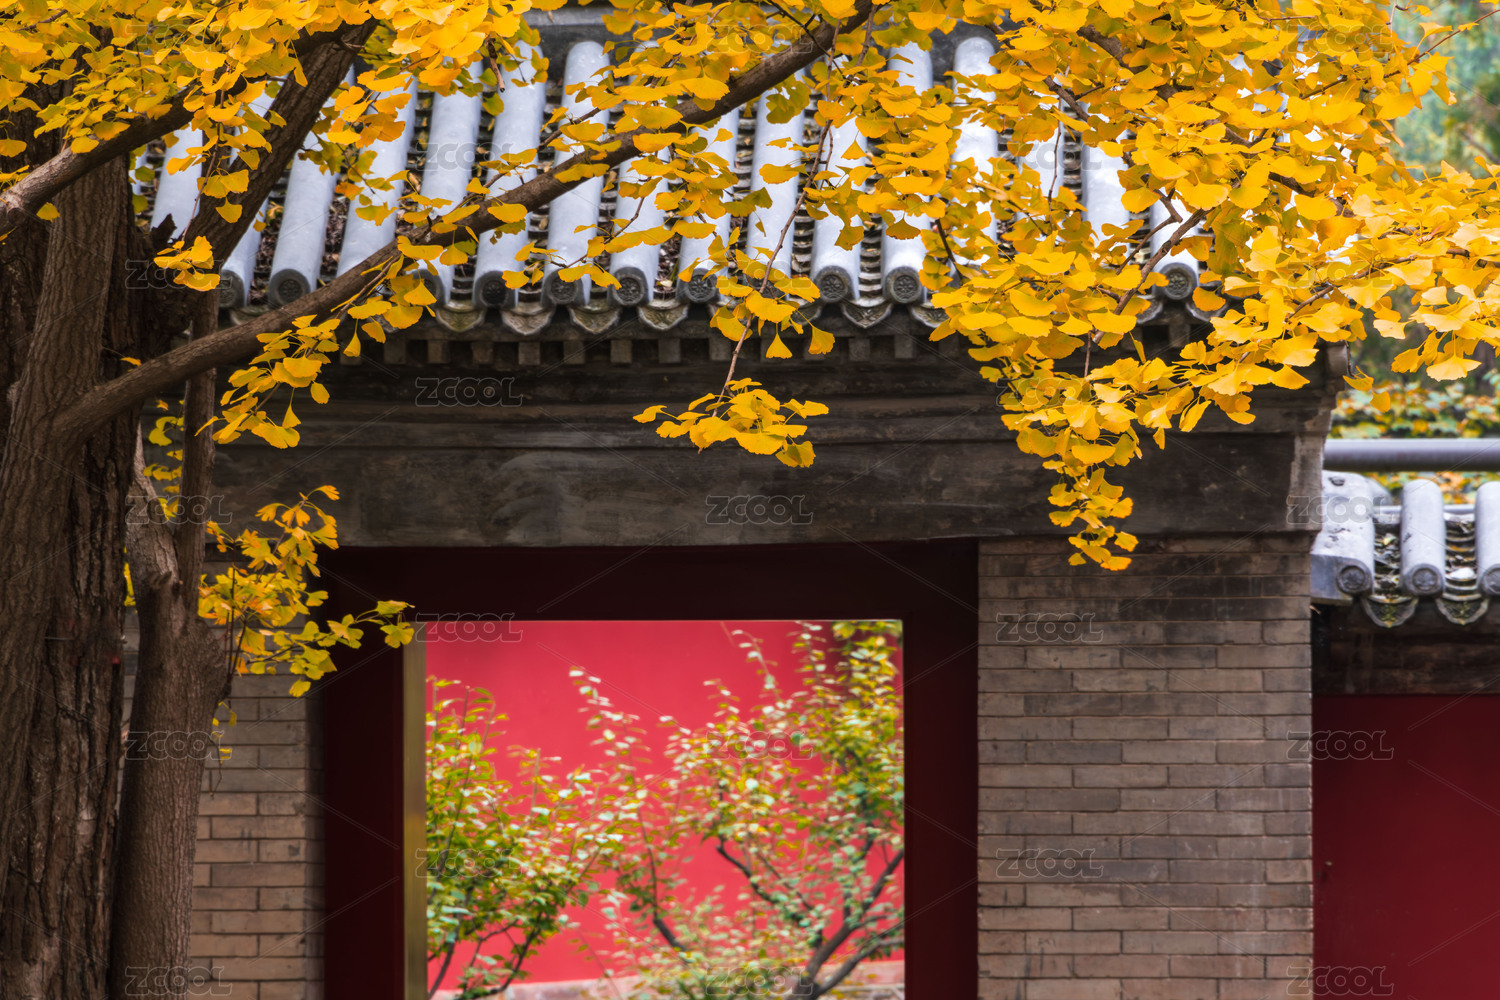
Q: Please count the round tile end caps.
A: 14